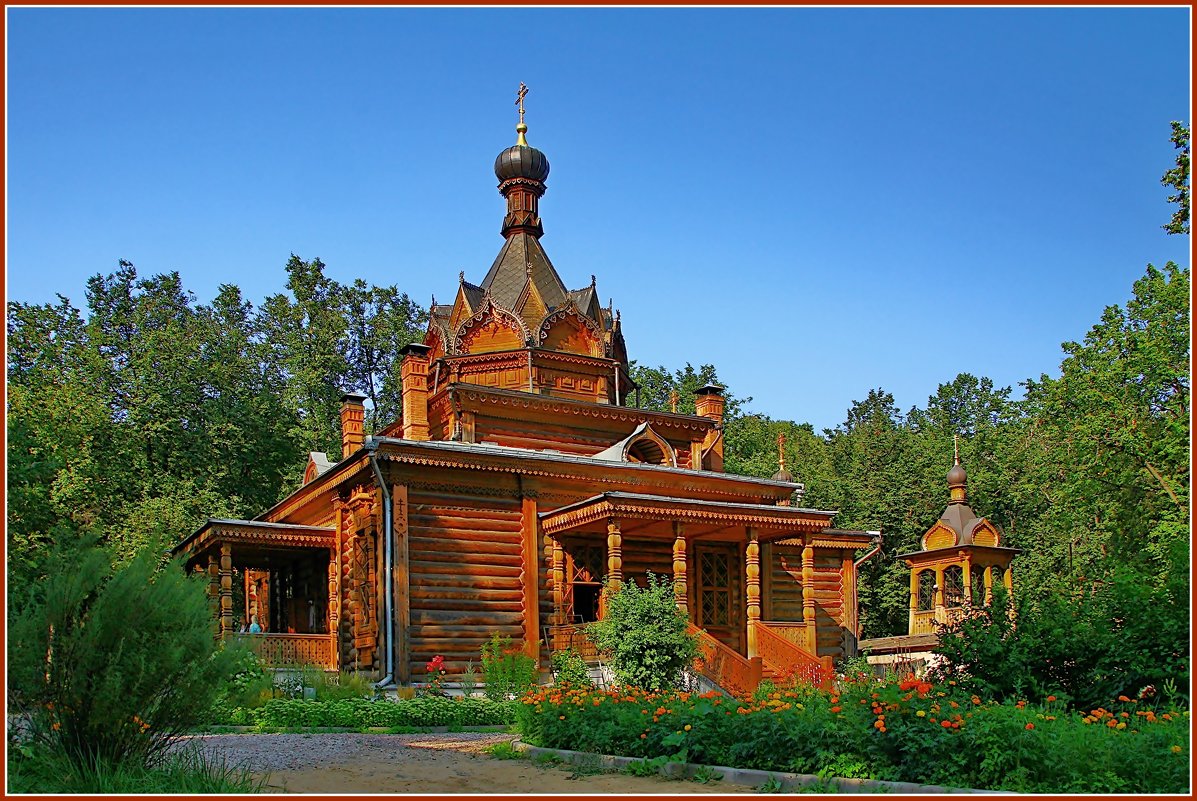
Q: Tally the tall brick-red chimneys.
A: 3